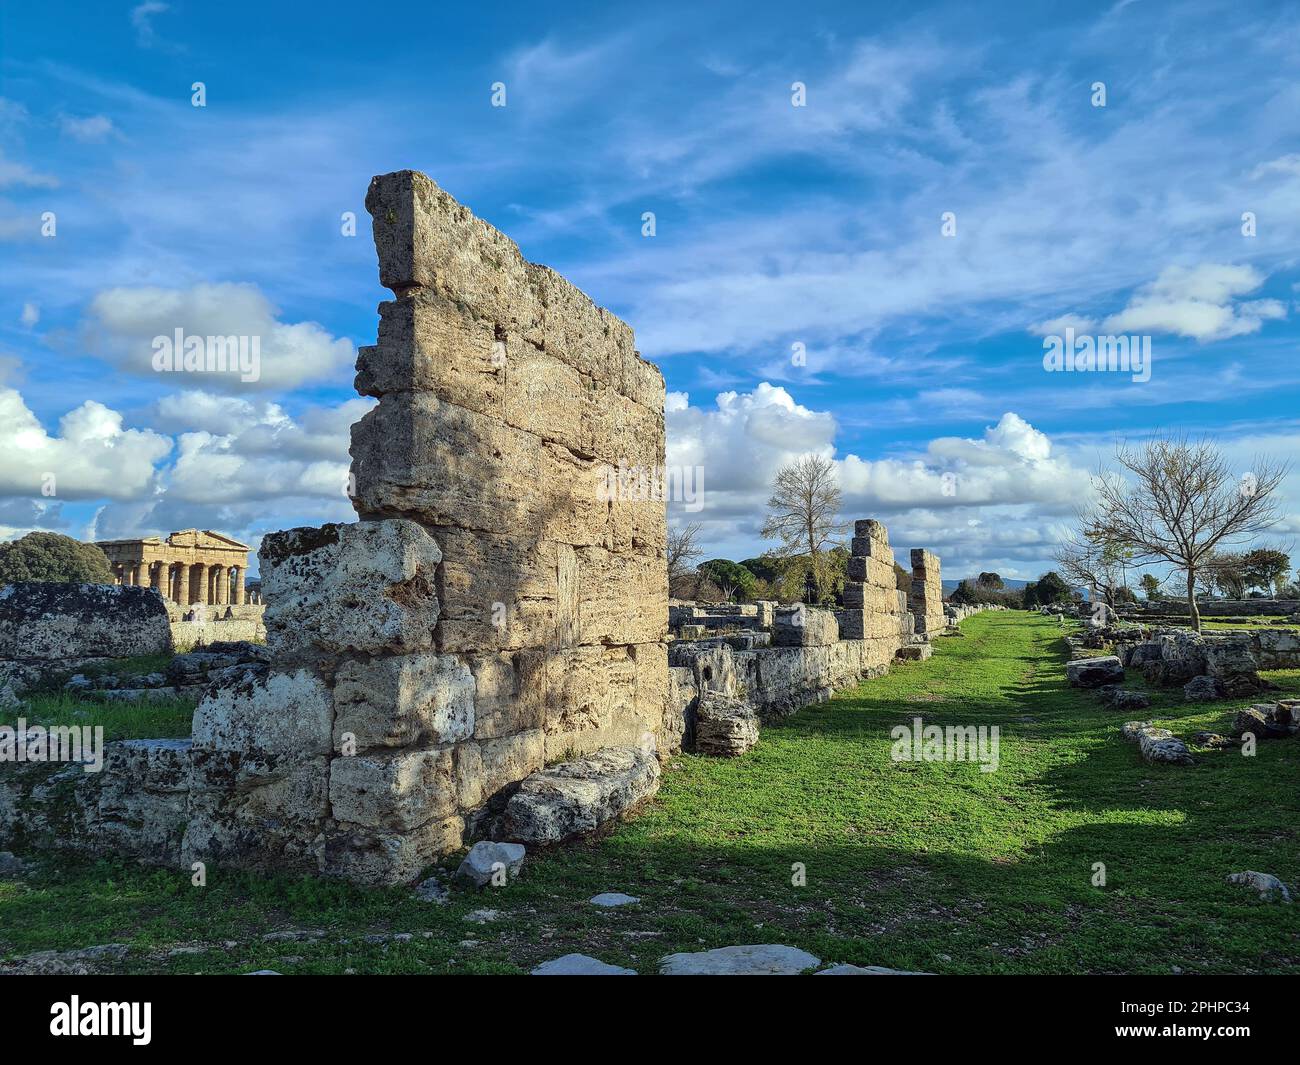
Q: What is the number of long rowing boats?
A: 0